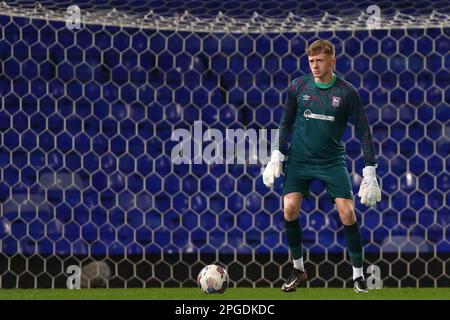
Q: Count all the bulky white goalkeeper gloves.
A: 2